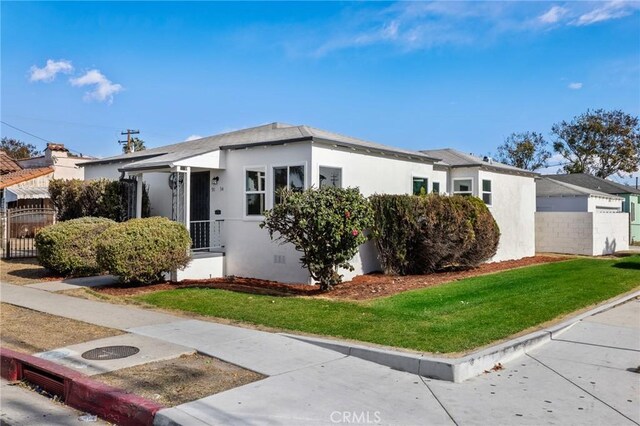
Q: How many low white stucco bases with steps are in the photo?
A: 1